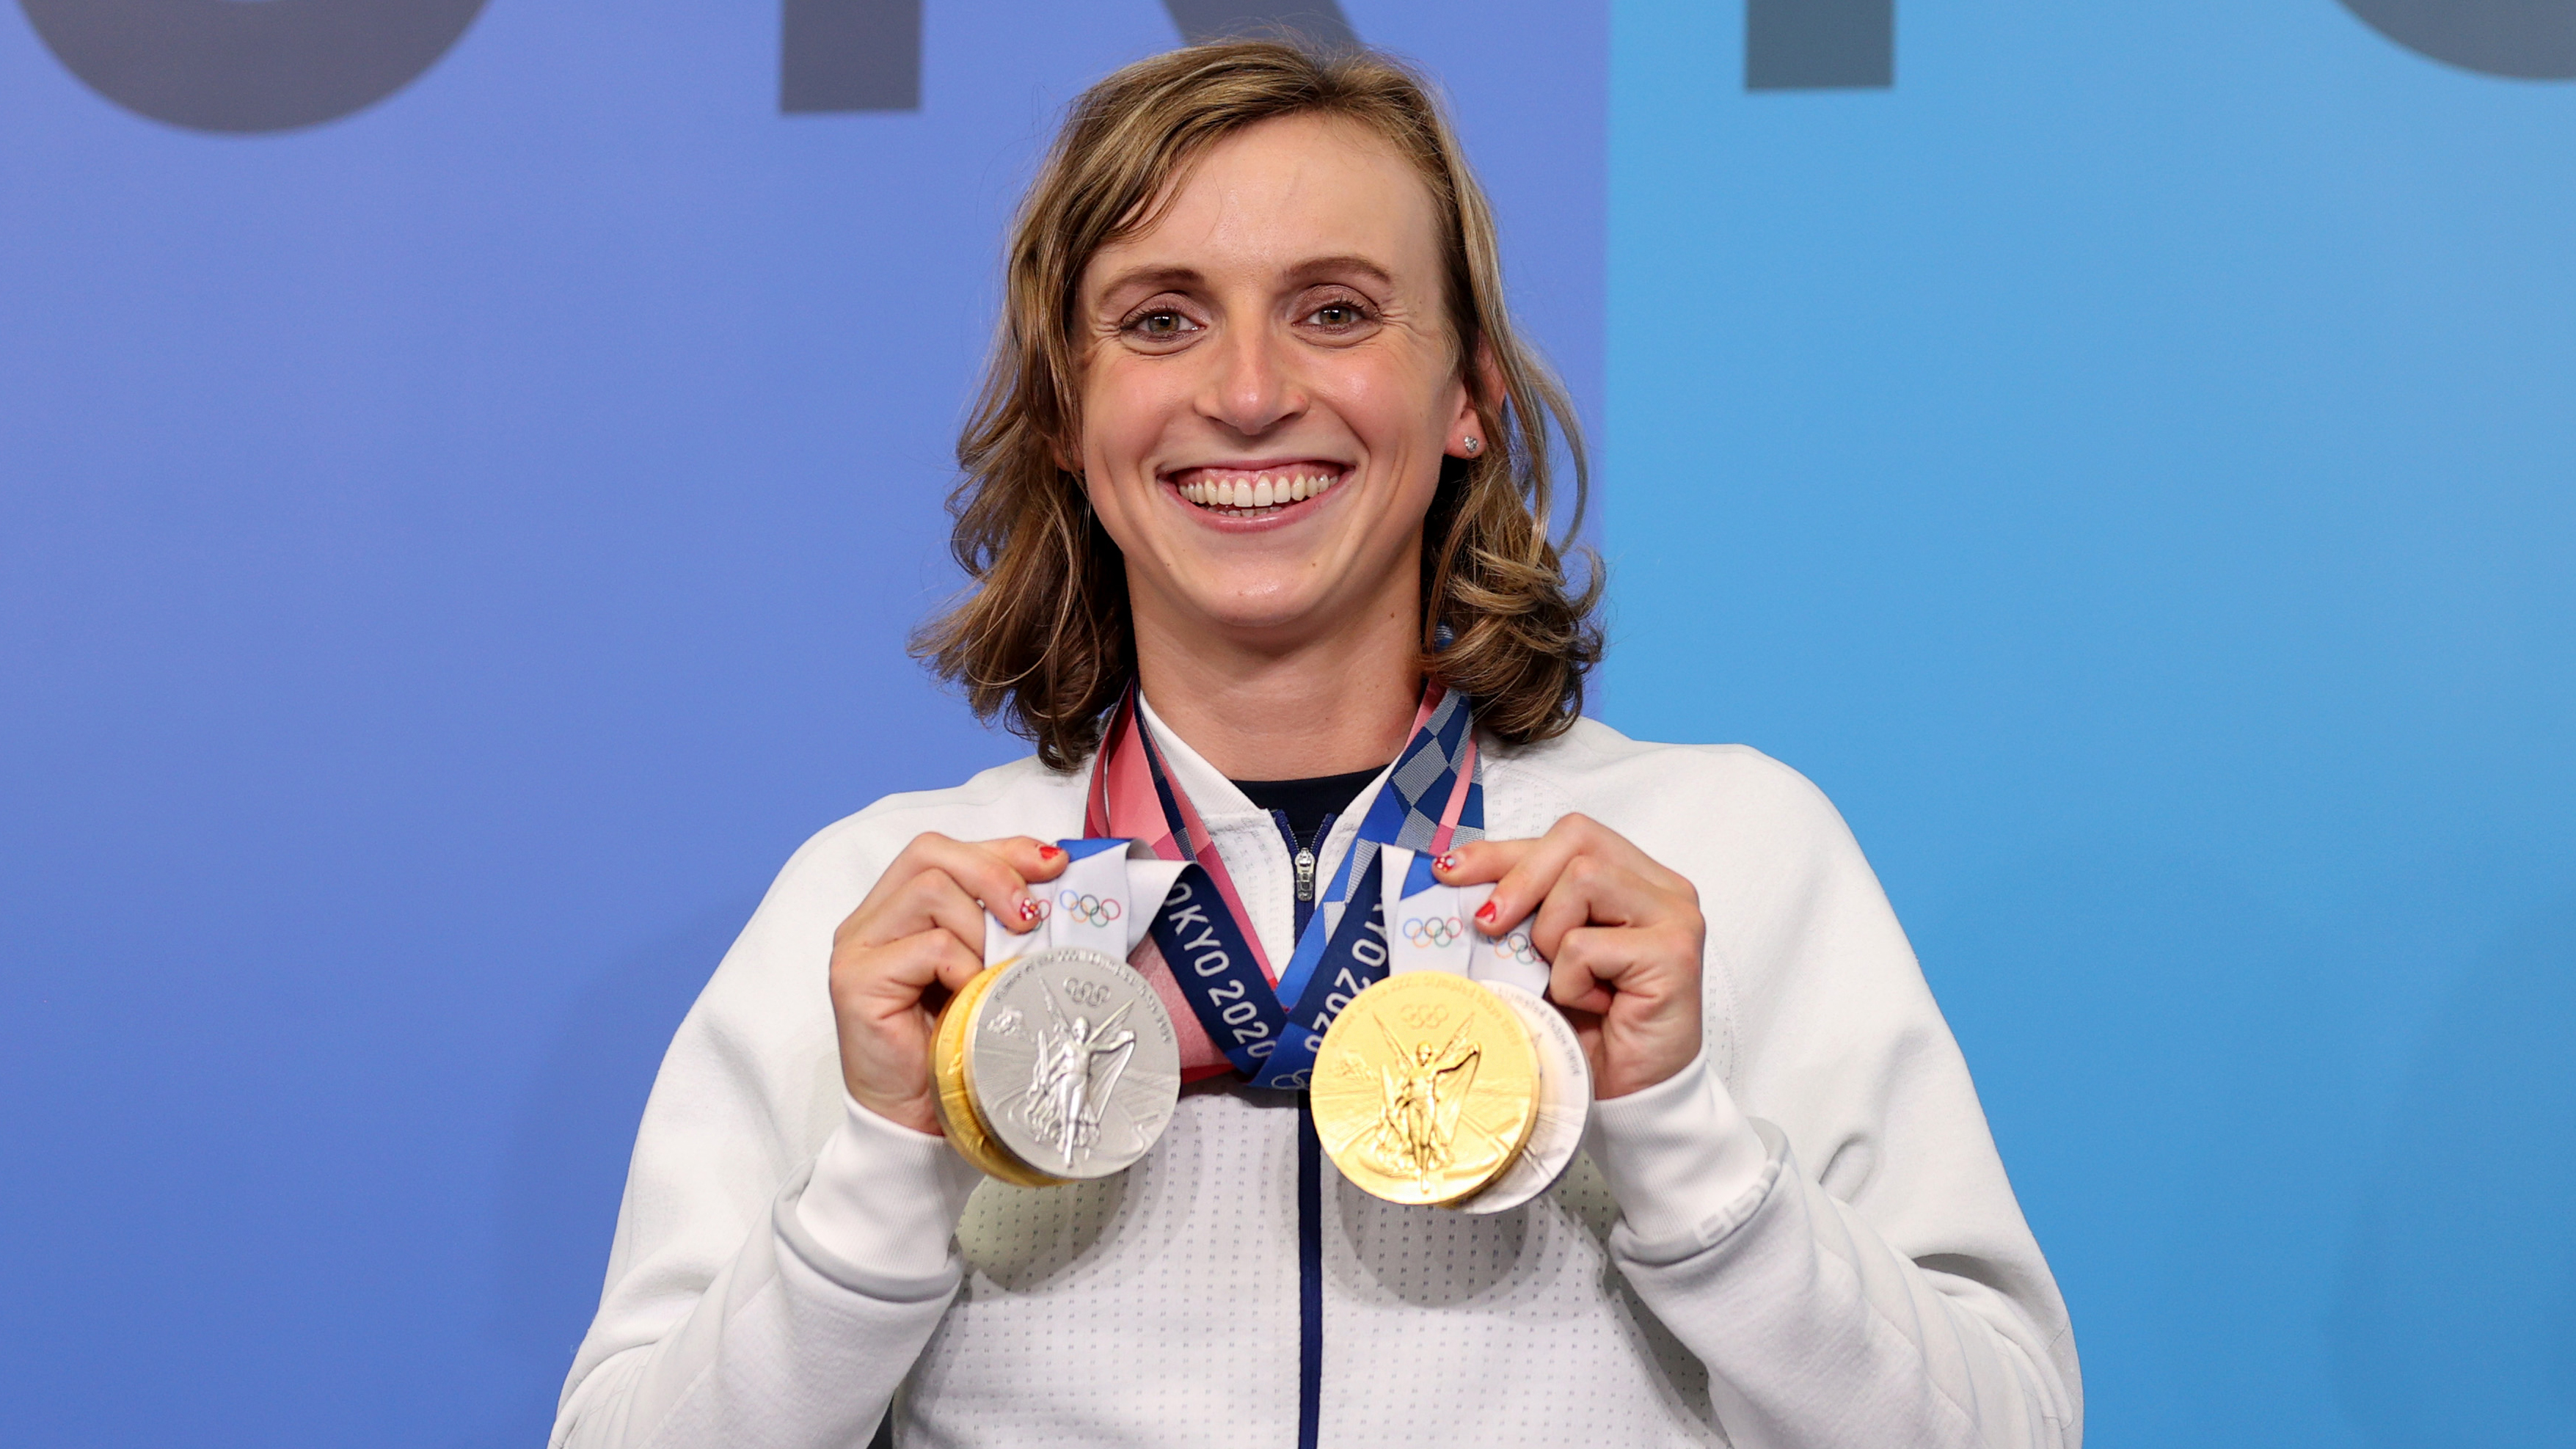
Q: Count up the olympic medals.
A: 4